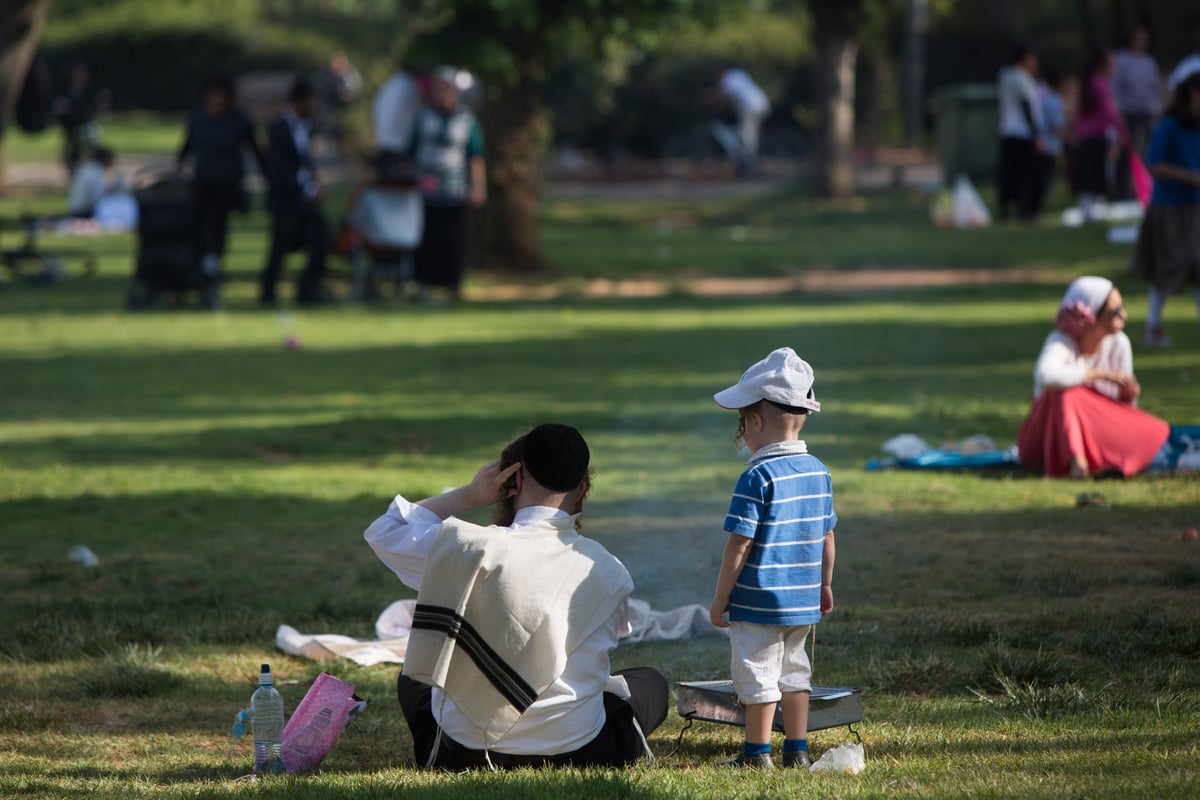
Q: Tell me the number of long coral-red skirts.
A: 1